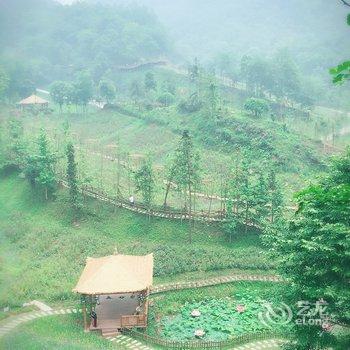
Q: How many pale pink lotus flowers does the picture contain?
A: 3